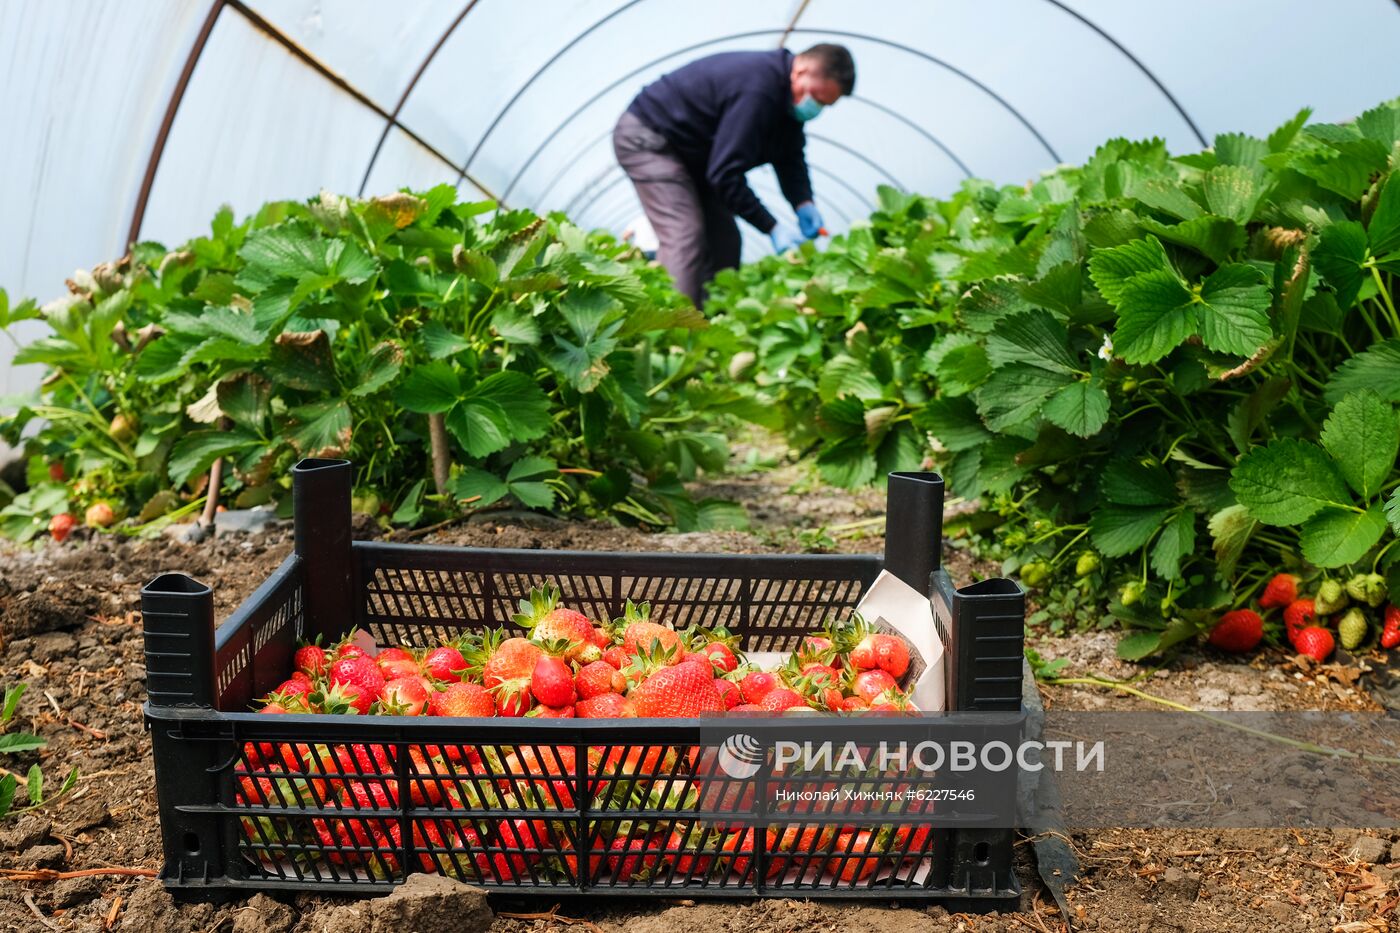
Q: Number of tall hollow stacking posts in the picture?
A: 4